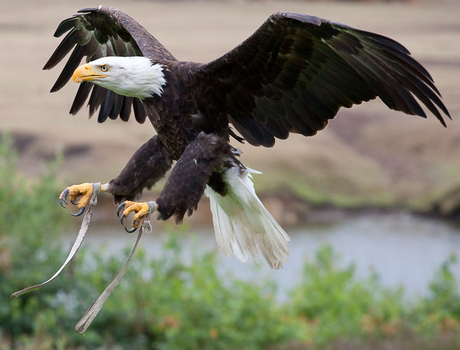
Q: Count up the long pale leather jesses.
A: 2